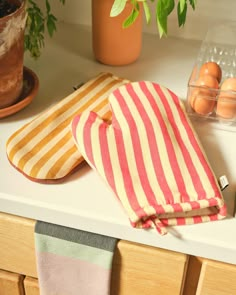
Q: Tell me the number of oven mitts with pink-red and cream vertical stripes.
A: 1